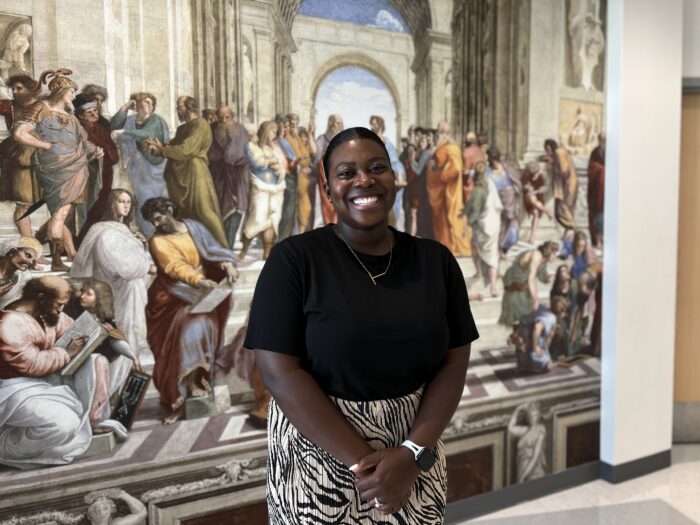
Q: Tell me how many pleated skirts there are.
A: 1